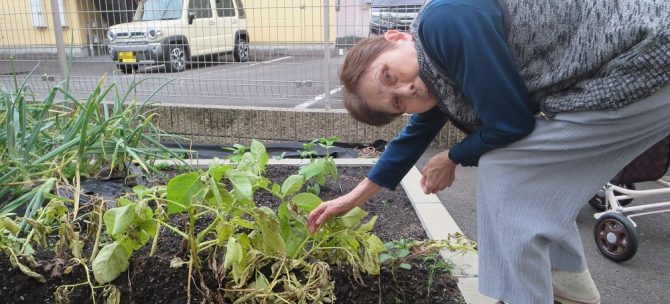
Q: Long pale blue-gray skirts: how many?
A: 1